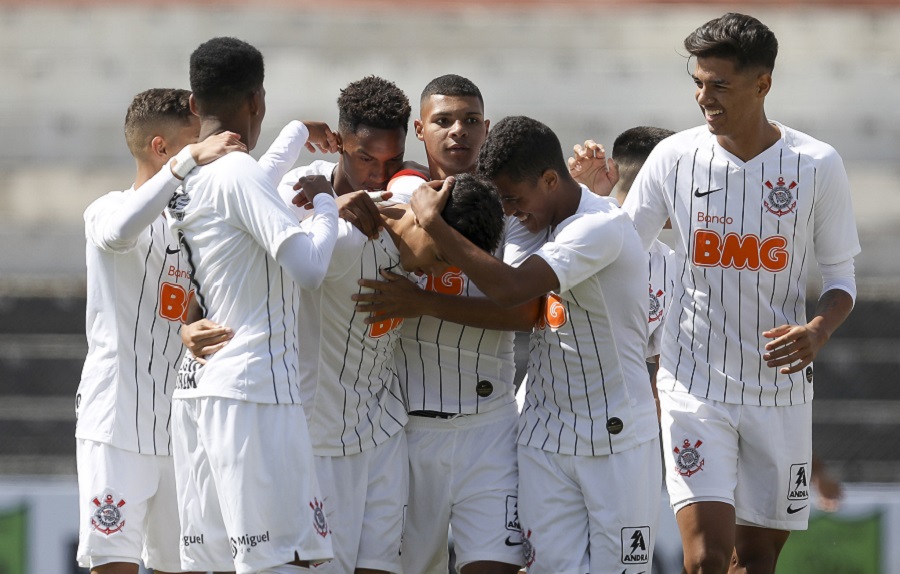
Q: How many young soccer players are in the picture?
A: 8